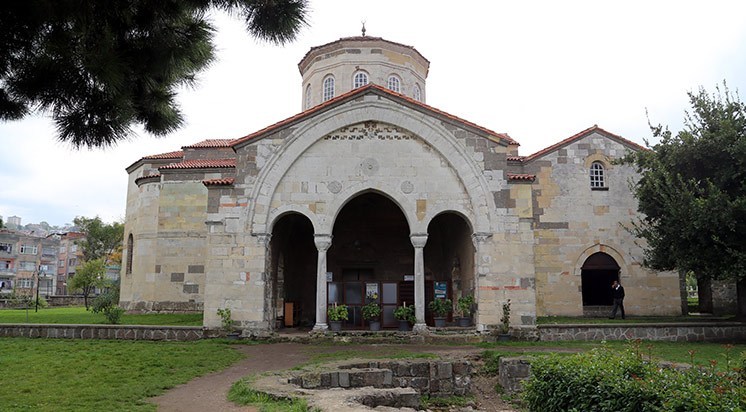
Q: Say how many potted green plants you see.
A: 7